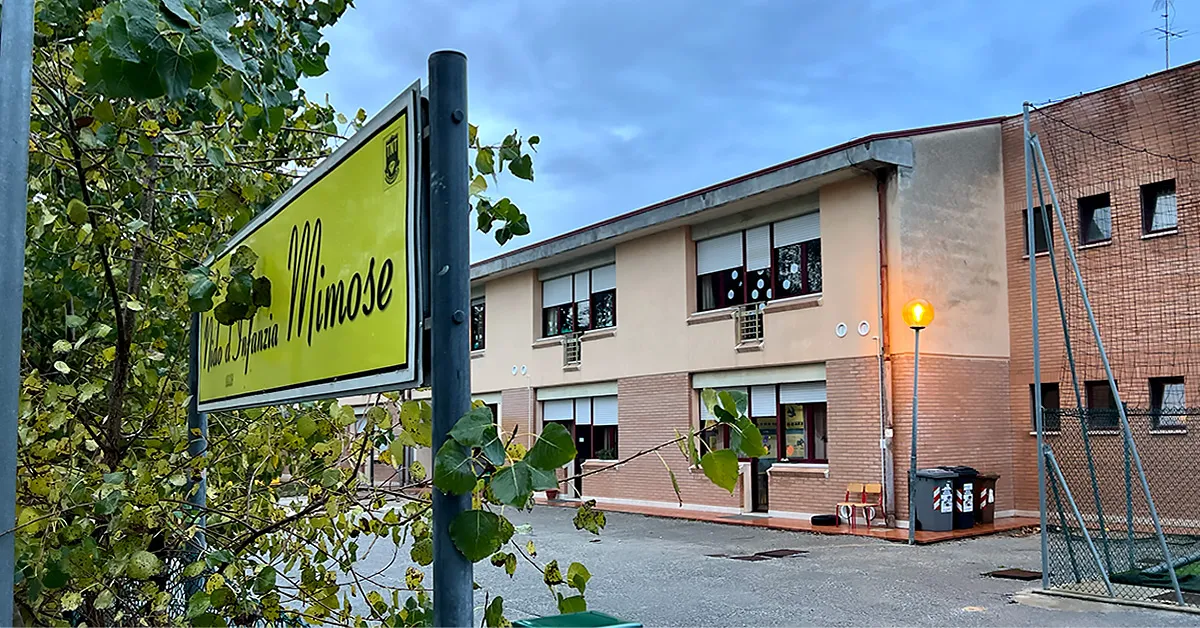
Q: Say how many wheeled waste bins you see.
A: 3